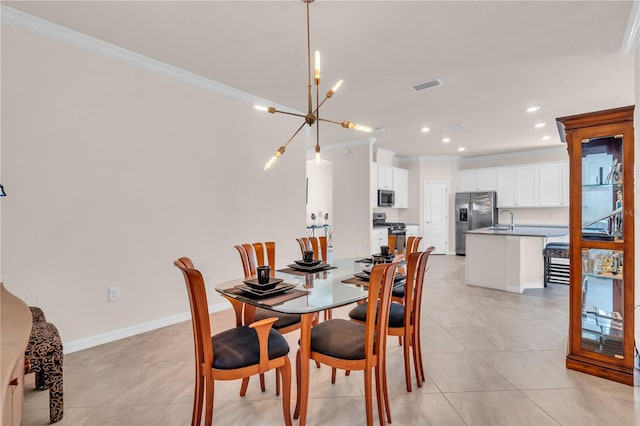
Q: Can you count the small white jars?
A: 0